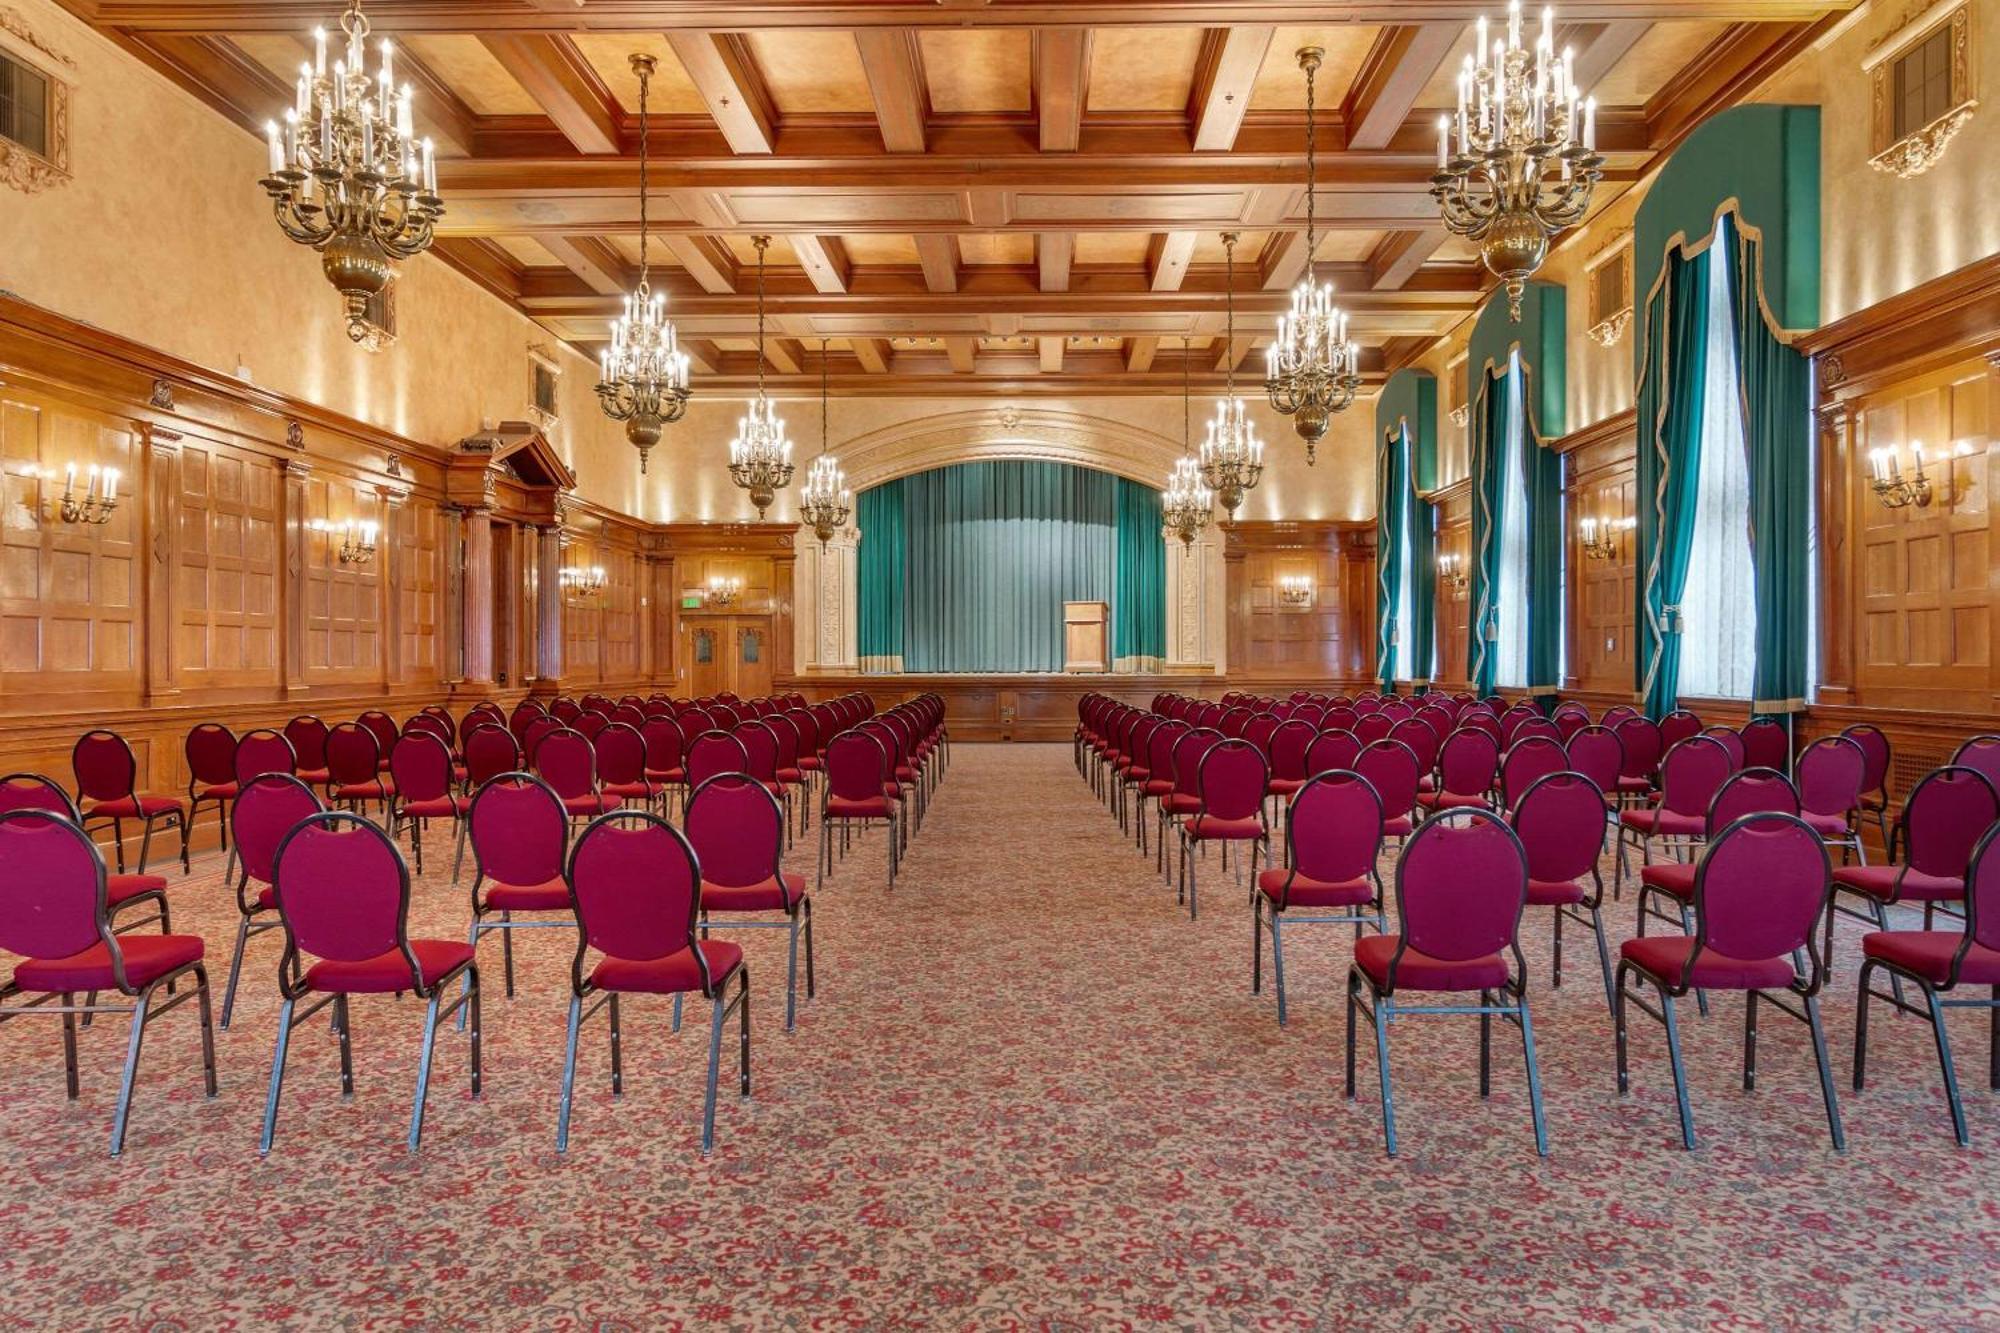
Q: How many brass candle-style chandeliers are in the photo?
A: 8